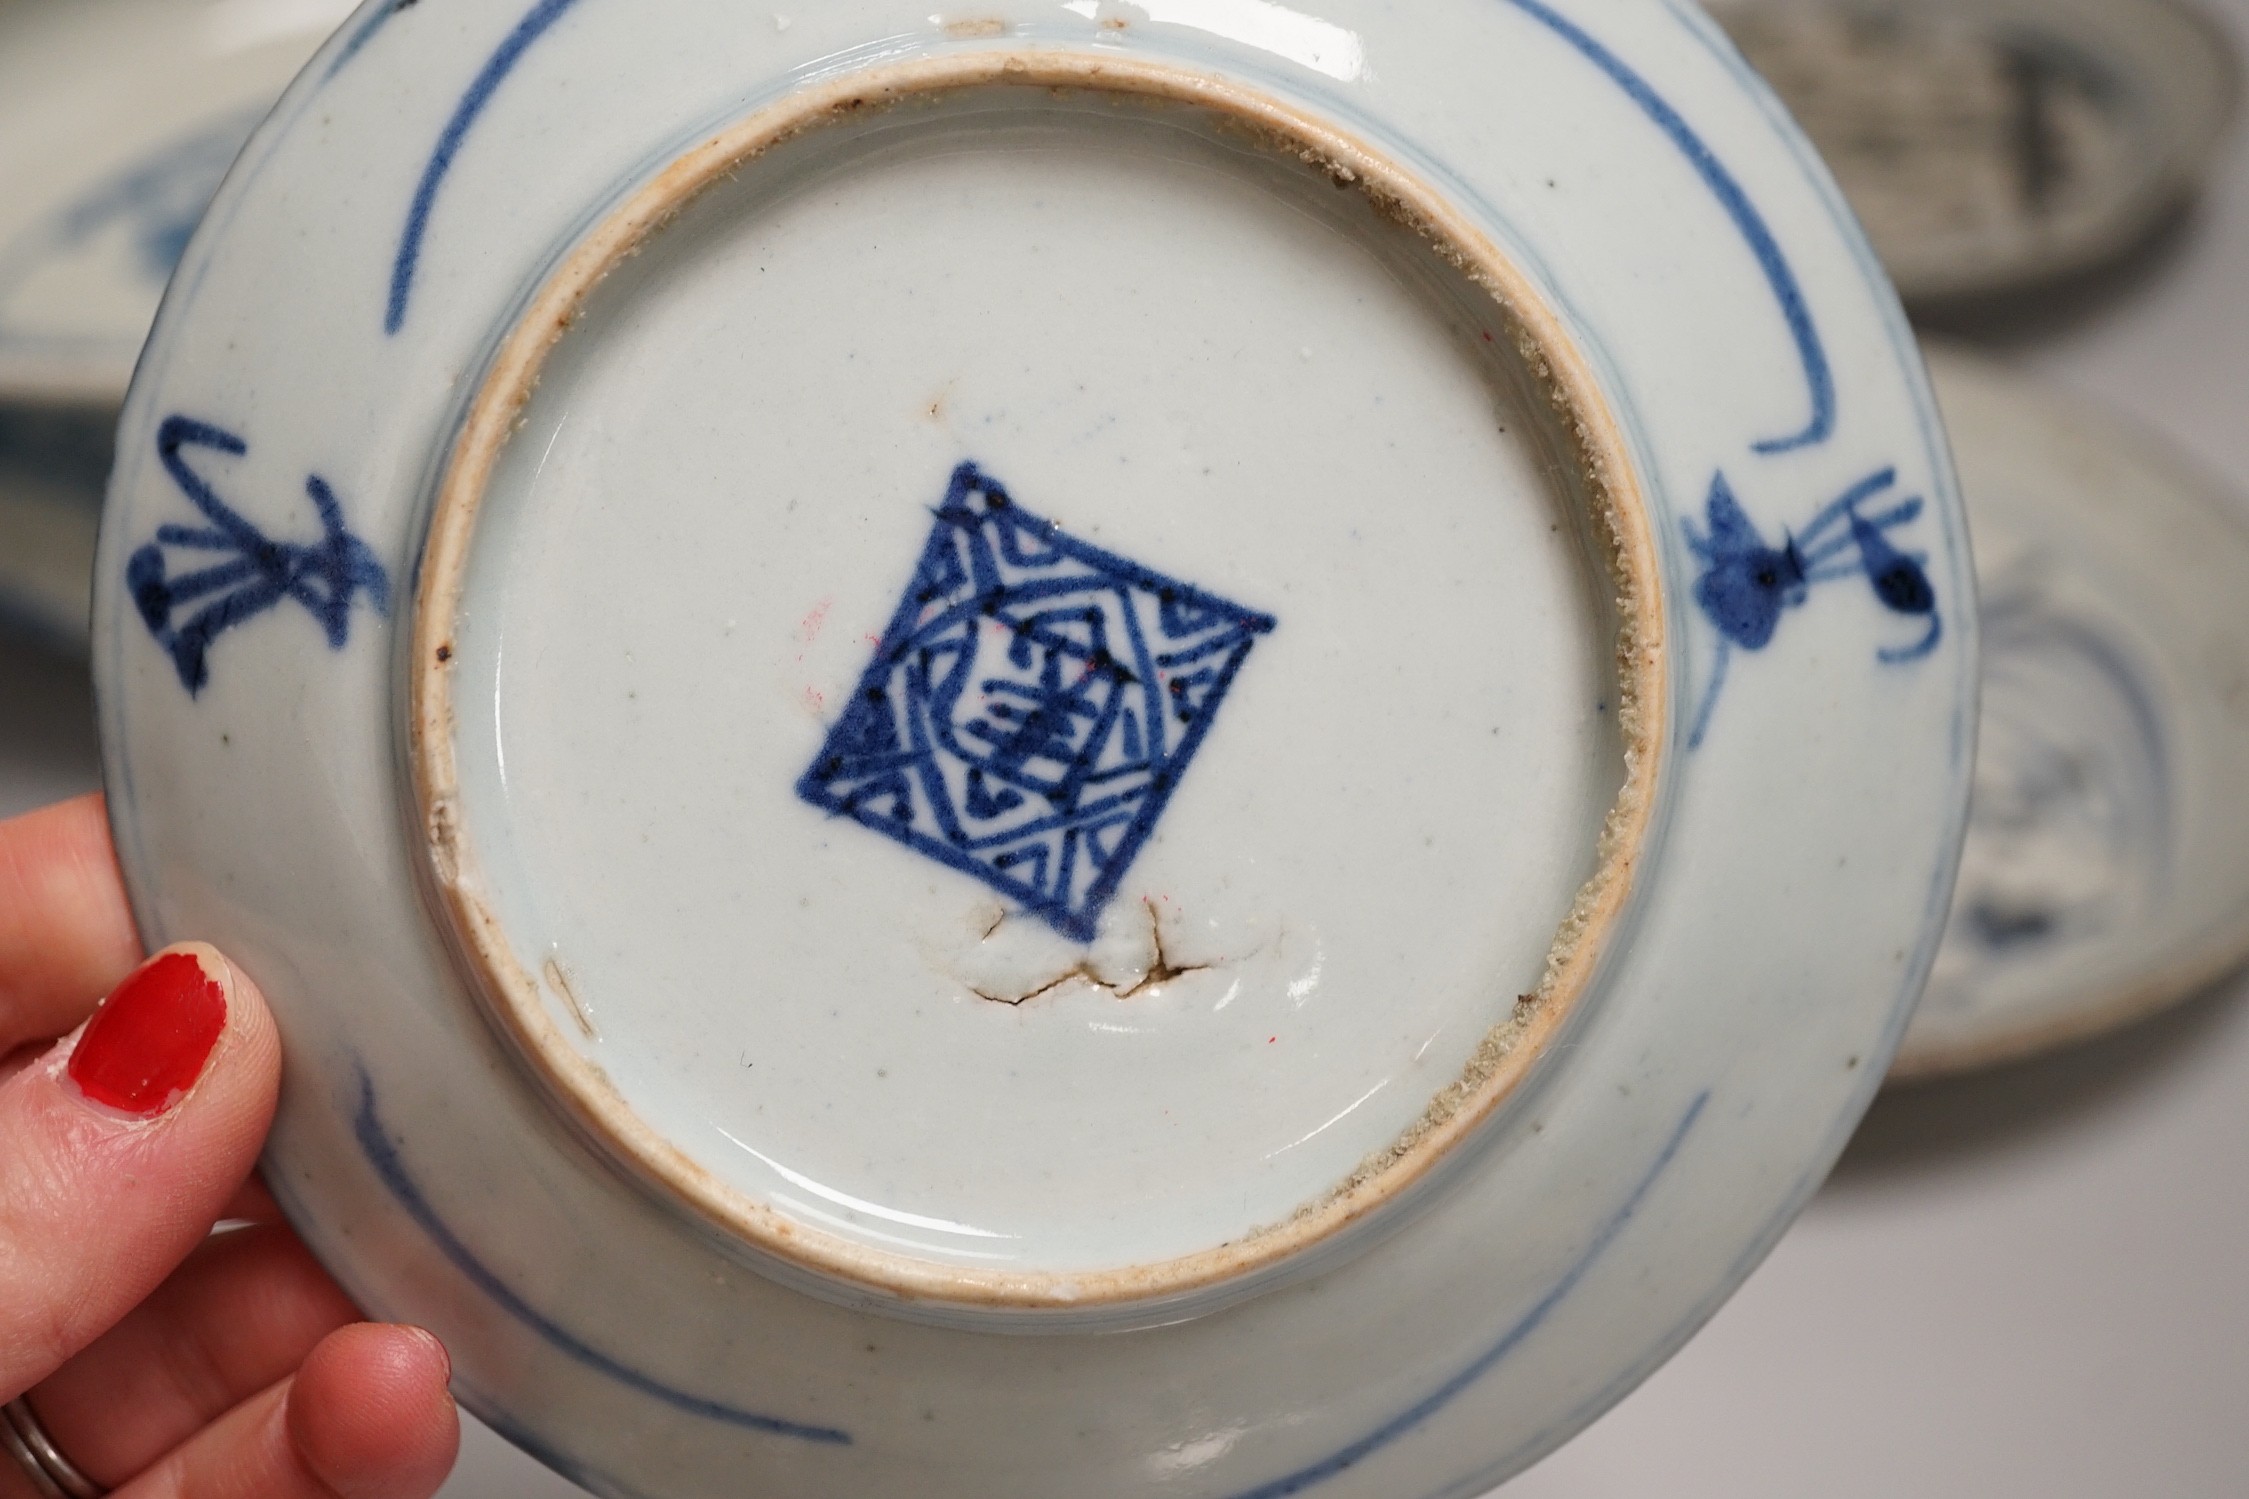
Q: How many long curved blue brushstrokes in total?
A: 4